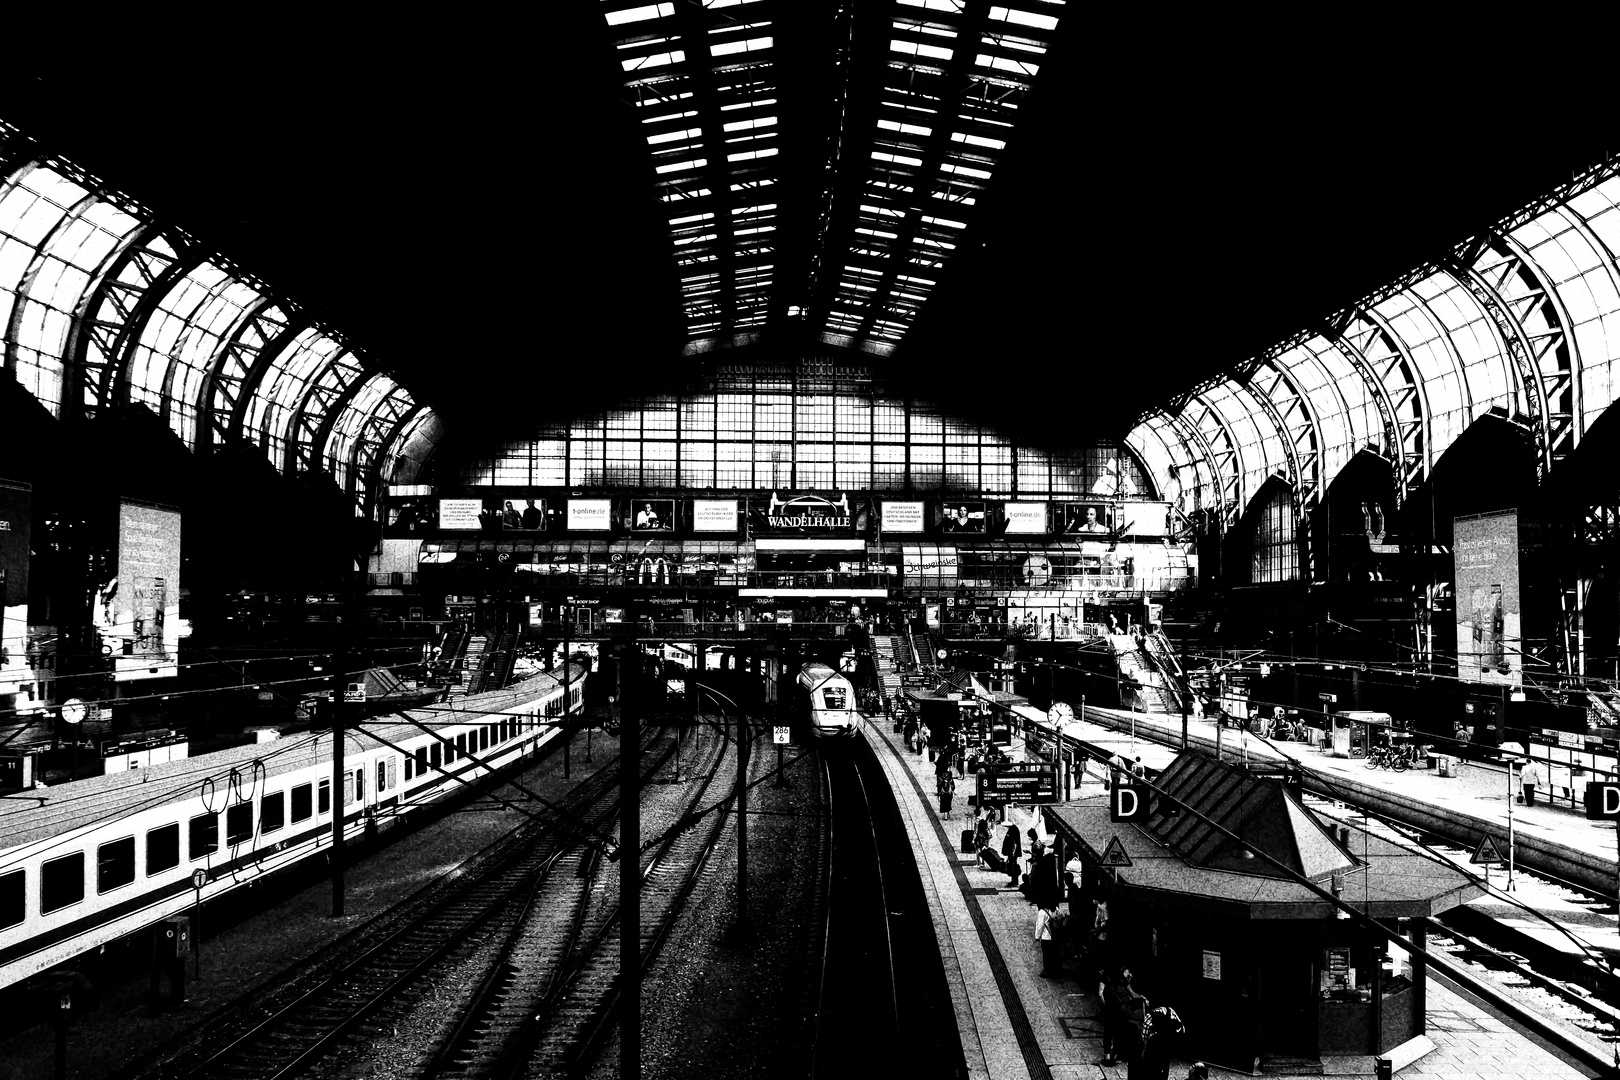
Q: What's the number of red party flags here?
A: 0